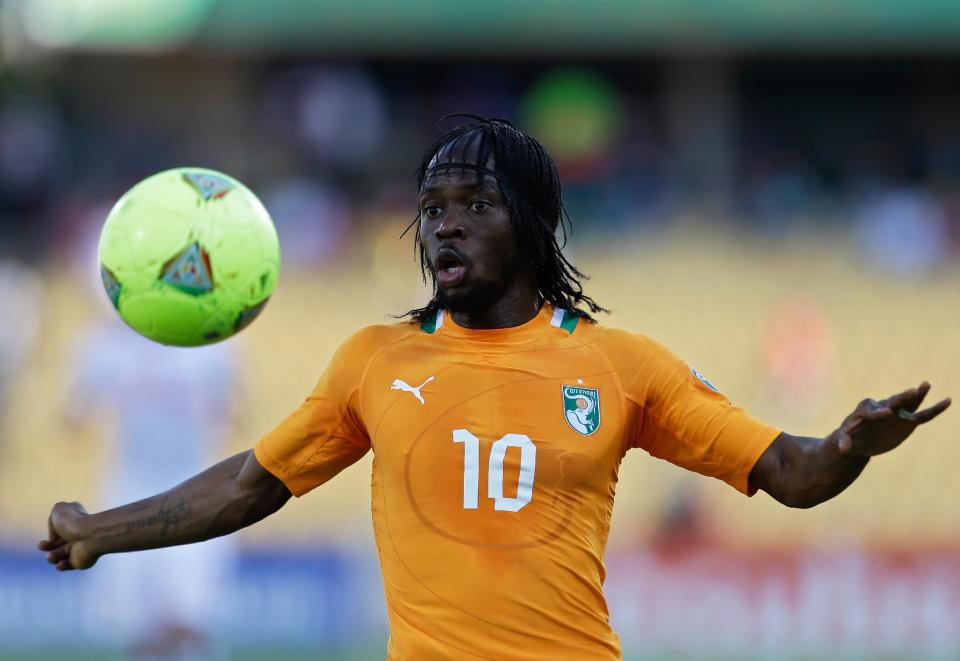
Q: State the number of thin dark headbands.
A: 1